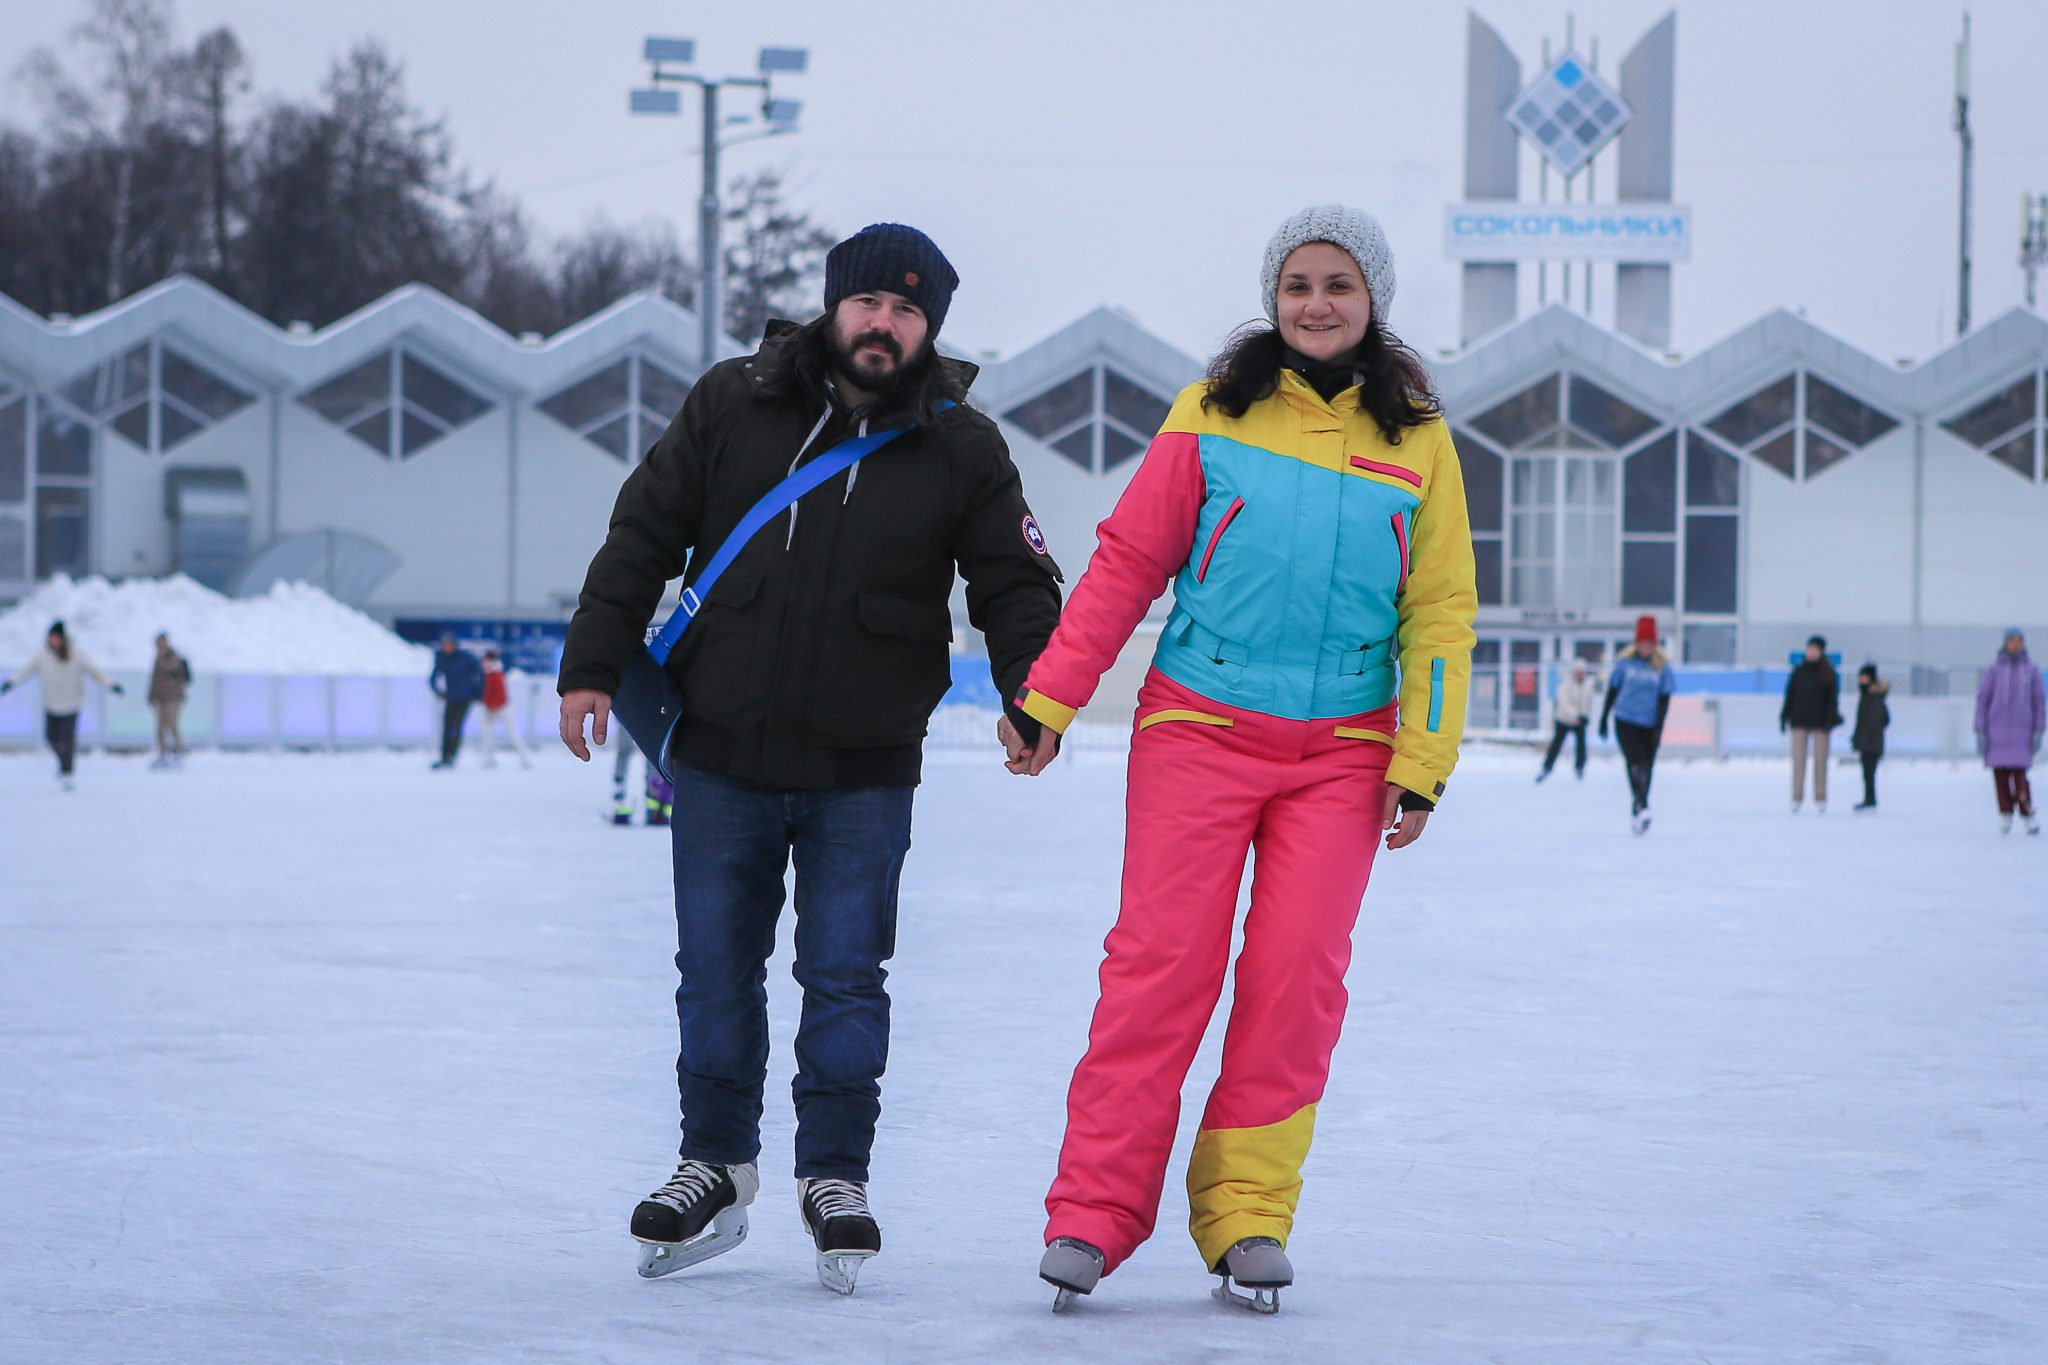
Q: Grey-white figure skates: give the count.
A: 2